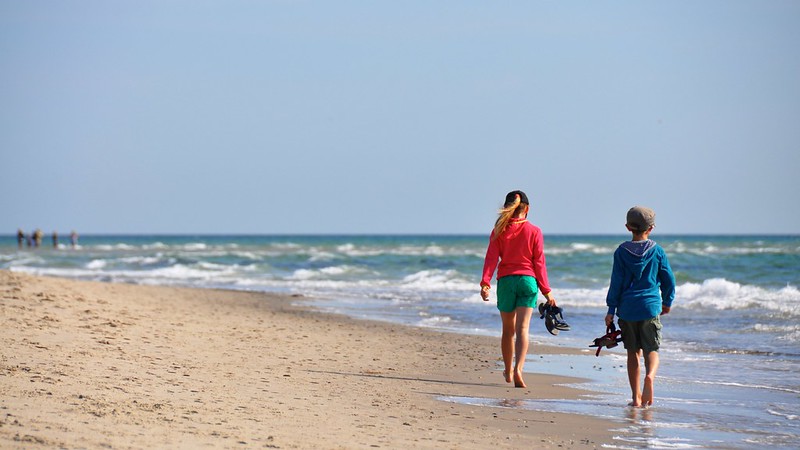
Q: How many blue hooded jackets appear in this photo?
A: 1